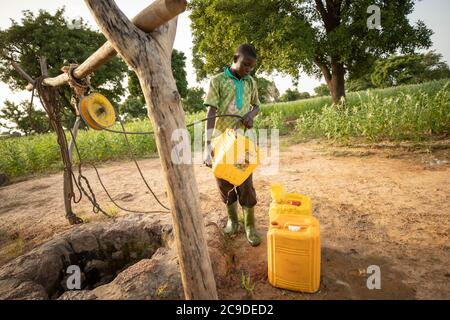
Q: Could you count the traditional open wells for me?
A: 1